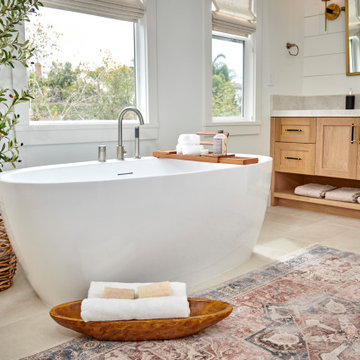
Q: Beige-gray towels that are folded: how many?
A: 2